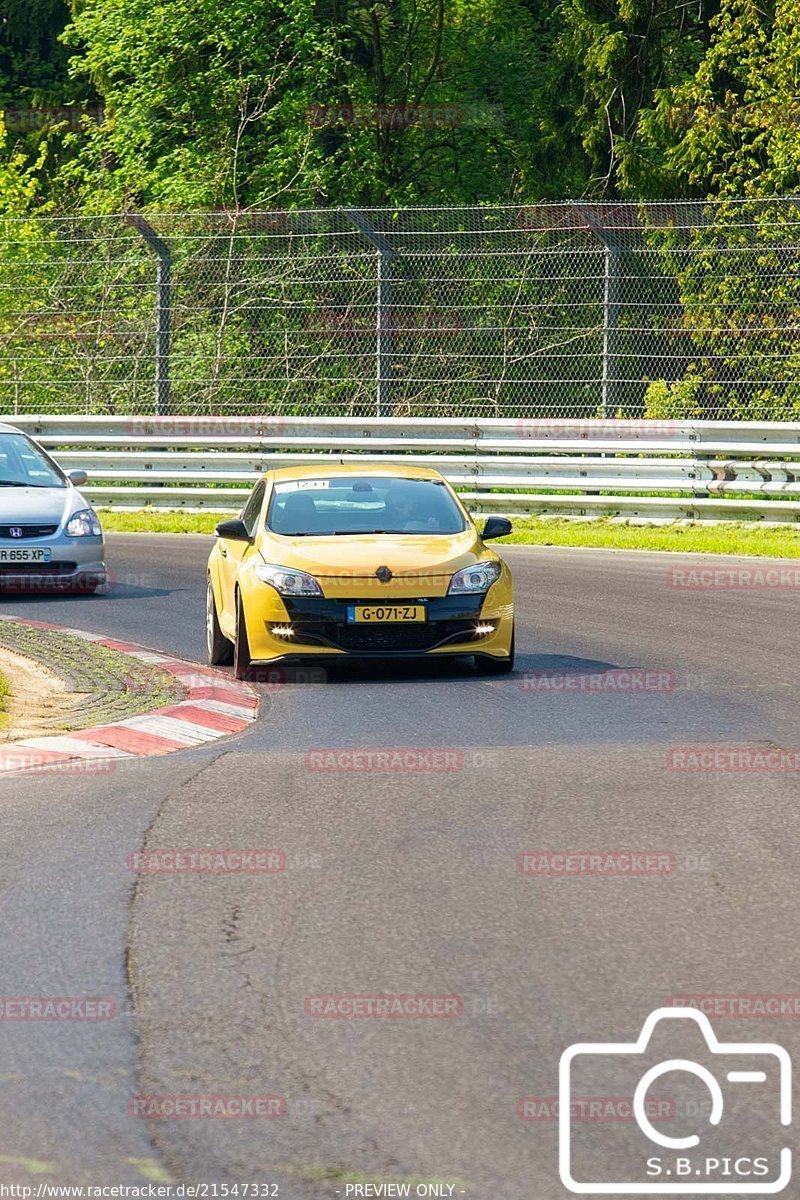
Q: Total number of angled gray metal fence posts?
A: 3